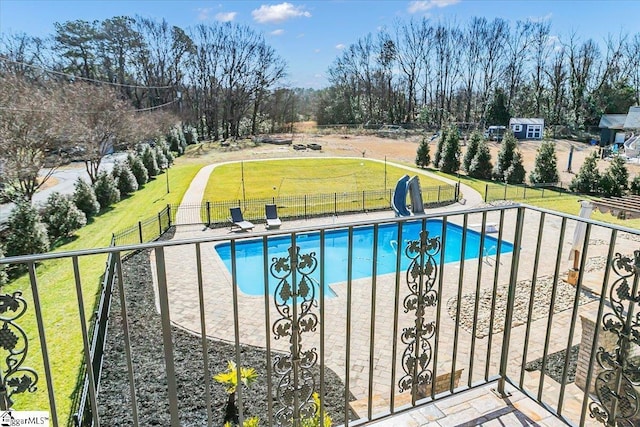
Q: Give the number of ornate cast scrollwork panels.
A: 4